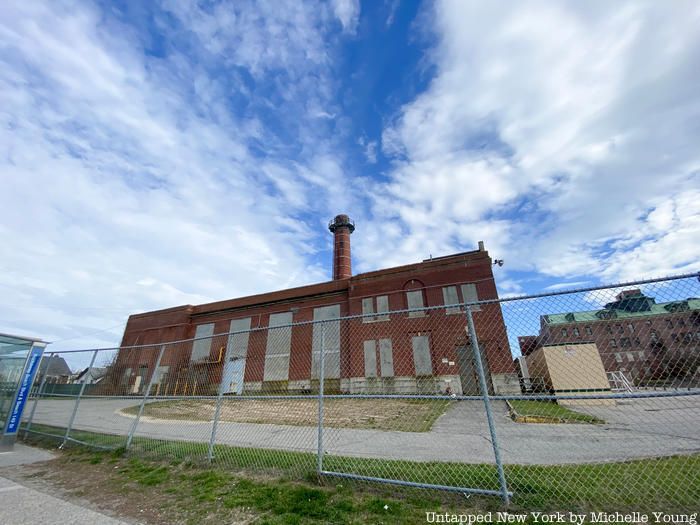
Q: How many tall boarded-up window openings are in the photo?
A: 4